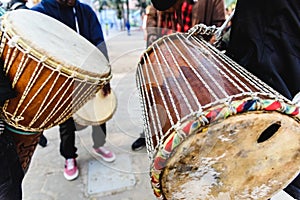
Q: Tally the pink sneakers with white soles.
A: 2